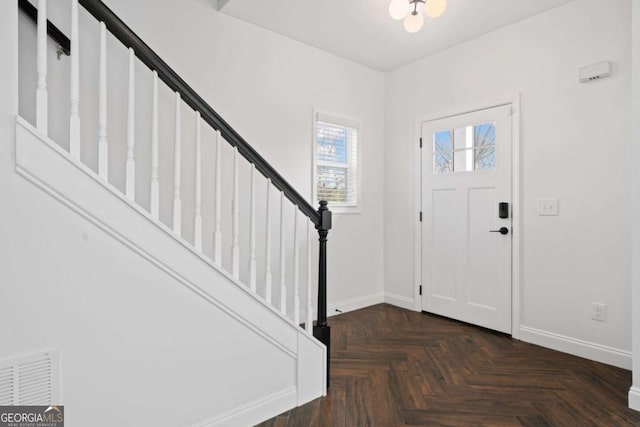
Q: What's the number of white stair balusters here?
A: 14